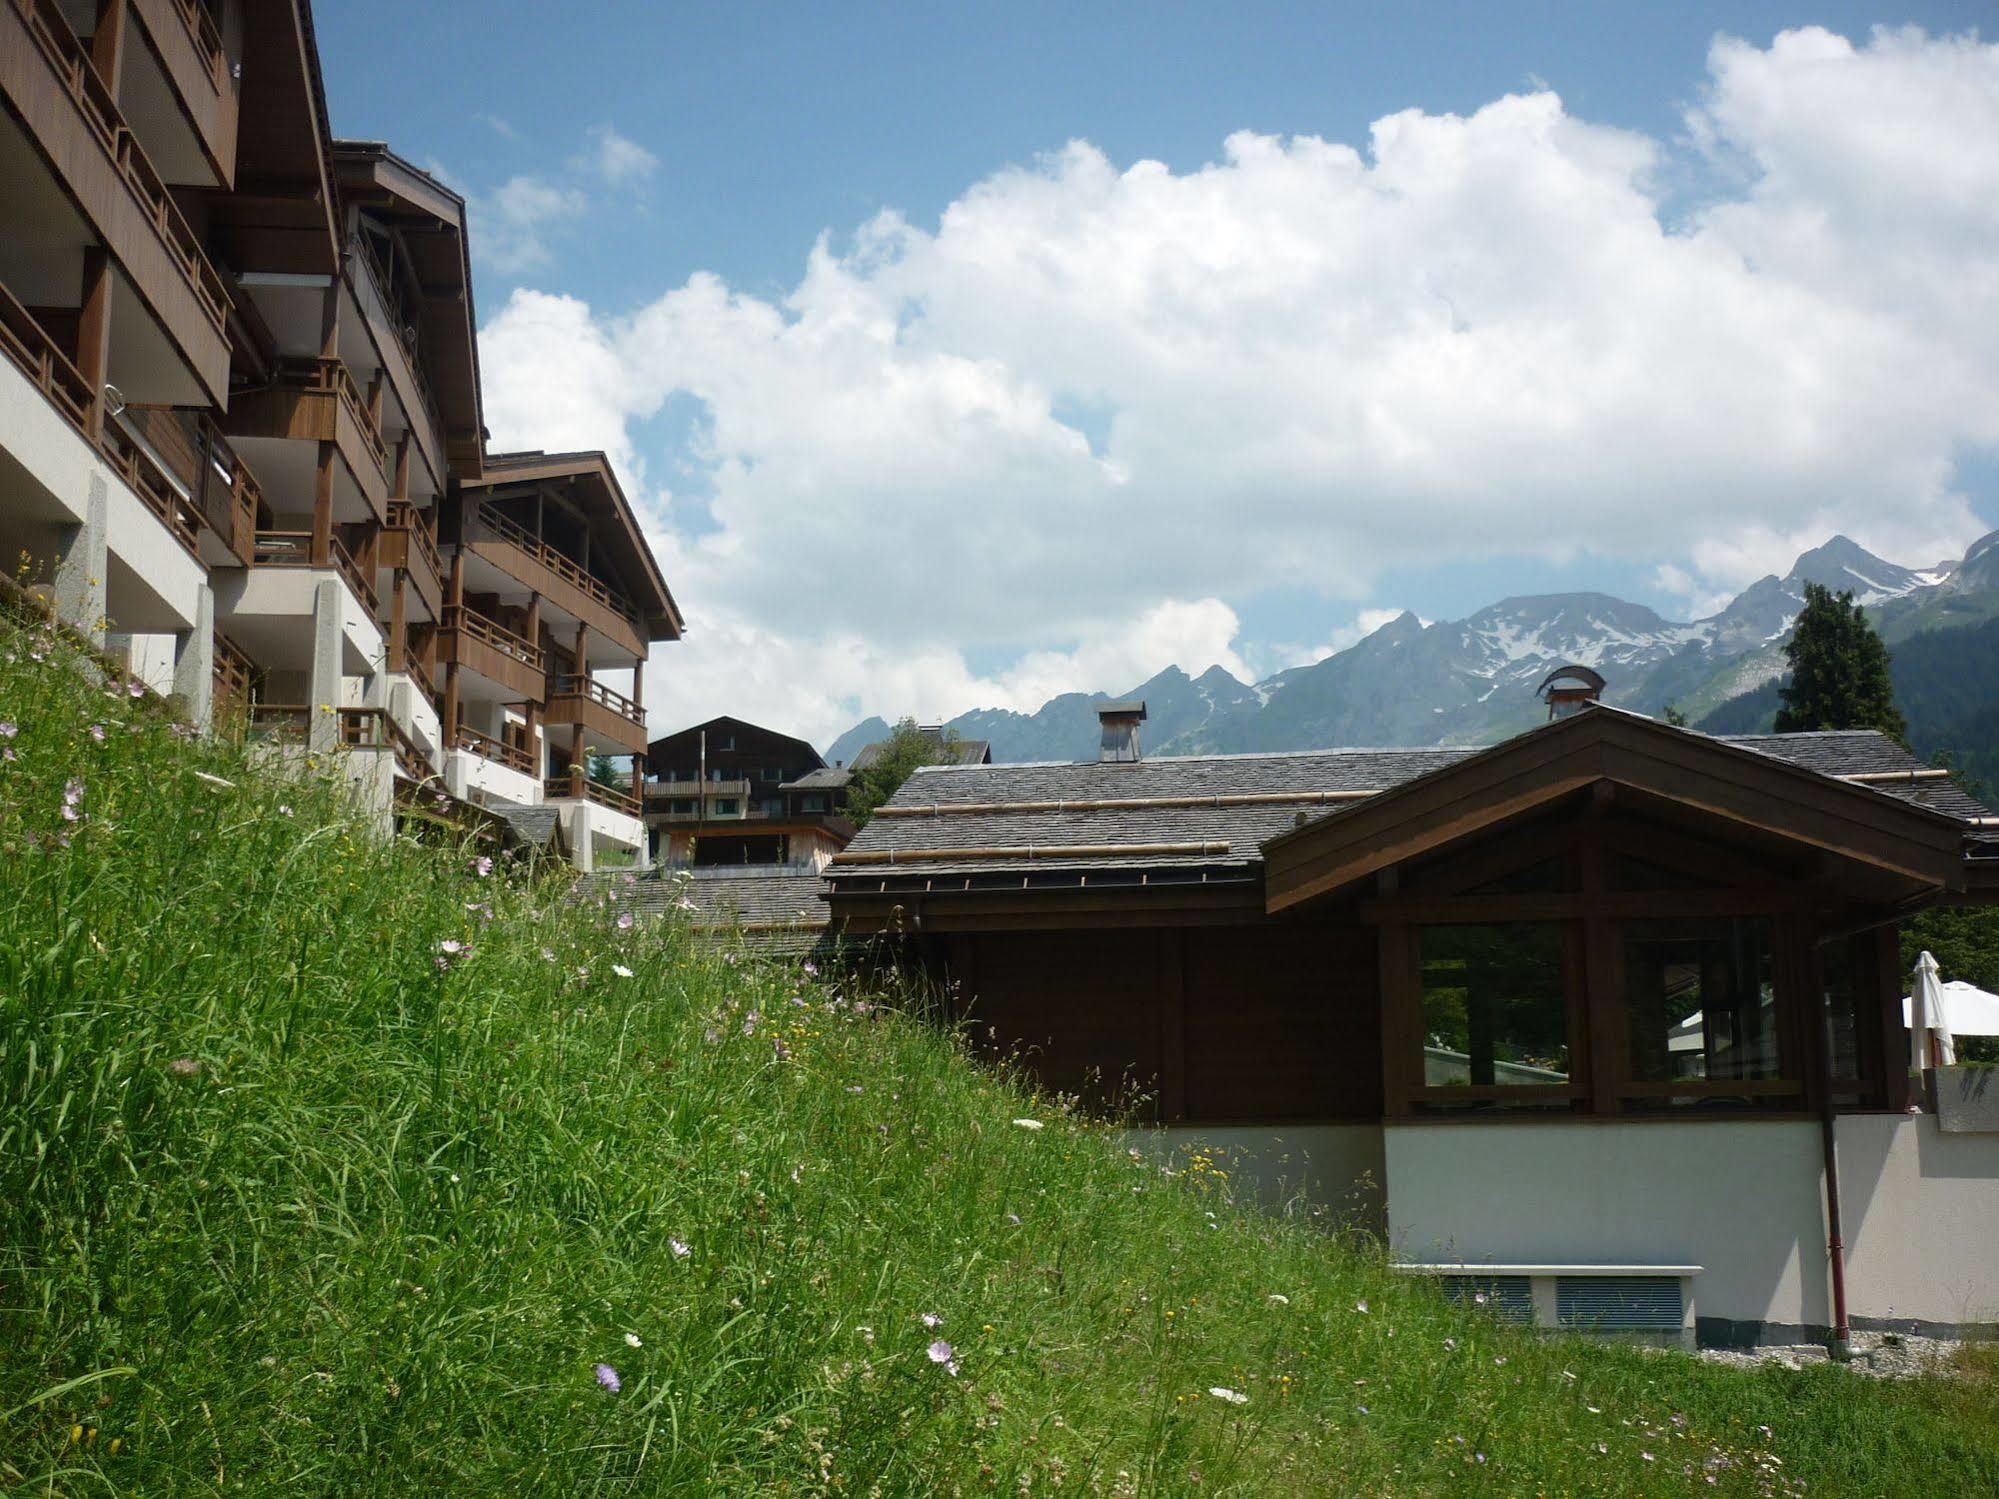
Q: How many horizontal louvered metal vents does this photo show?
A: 2